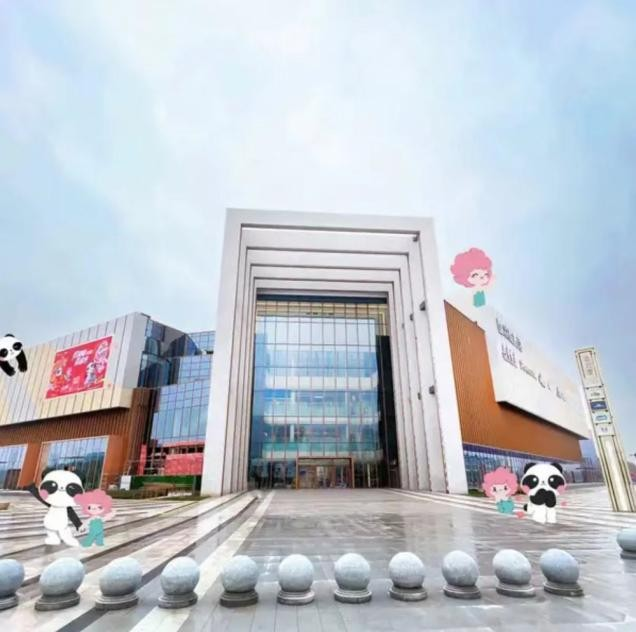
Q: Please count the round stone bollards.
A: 12